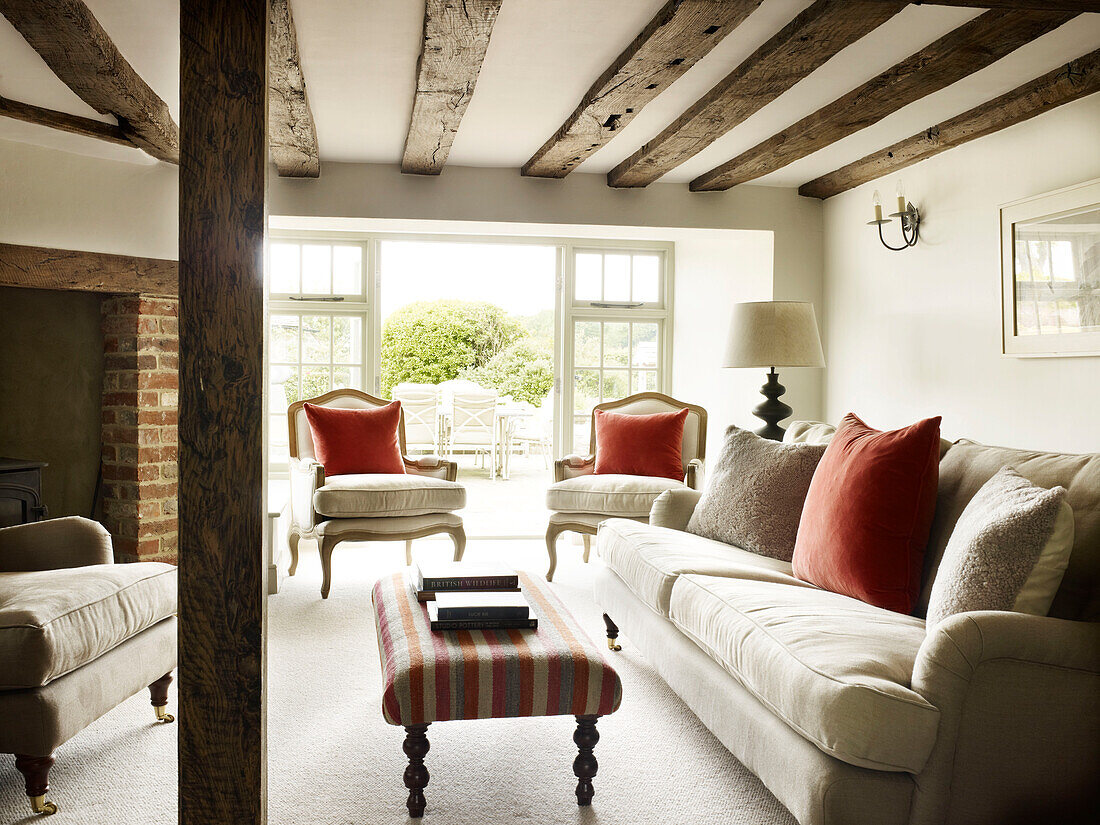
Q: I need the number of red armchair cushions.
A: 2